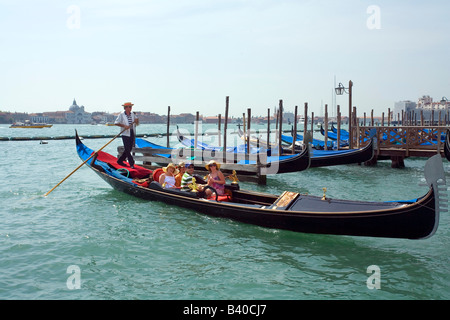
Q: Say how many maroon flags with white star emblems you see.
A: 0